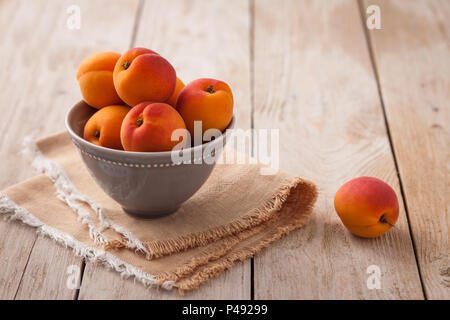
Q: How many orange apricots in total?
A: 7